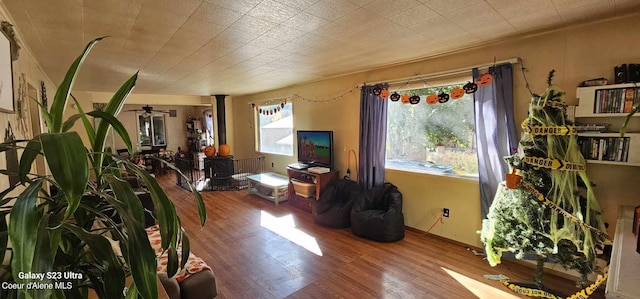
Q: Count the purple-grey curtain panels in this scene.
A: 2